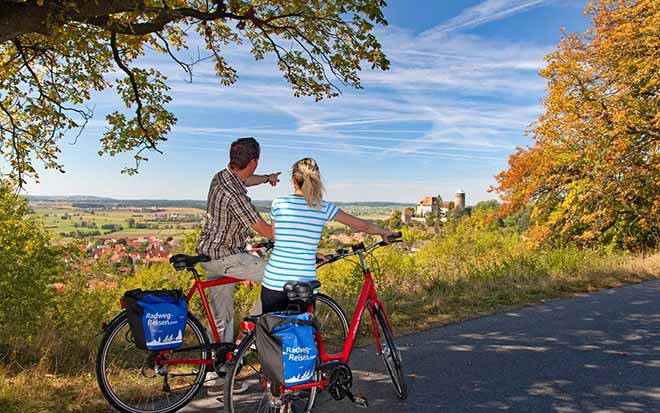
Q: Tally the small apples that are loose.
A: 0